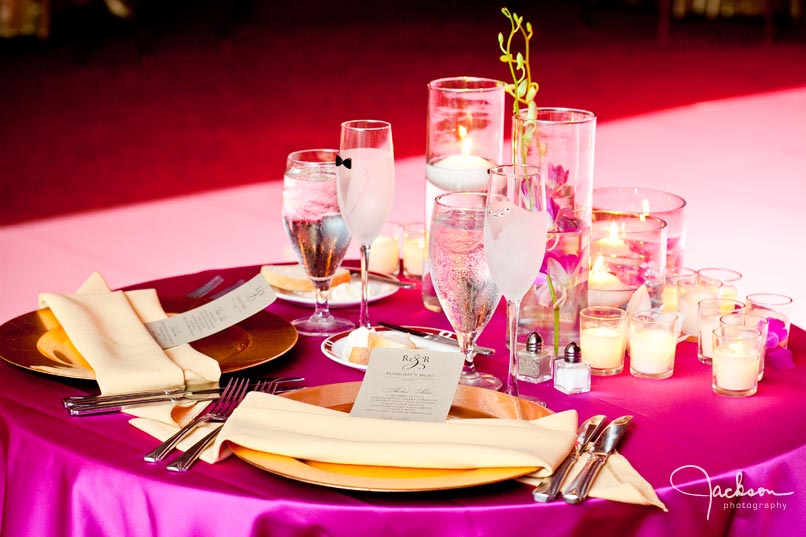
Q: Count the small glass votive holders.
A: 11